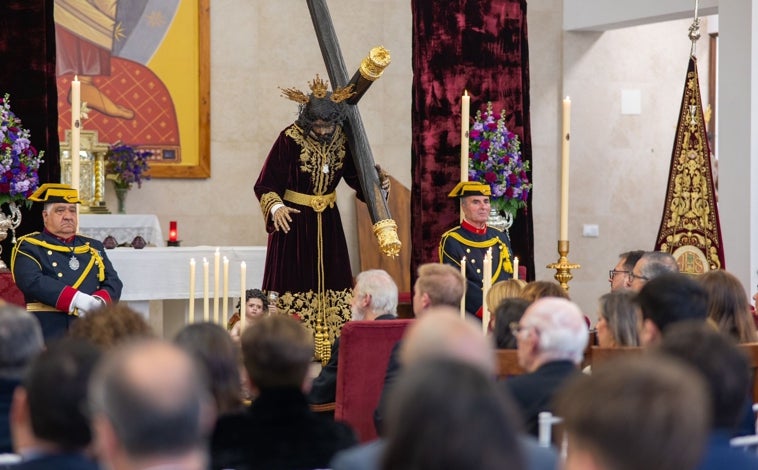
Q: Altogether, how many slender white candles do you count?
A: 12